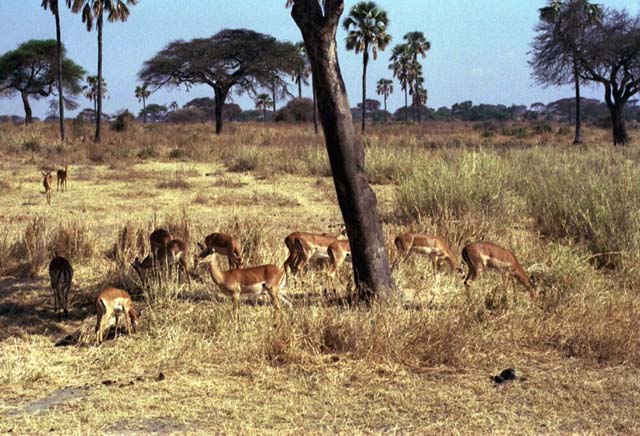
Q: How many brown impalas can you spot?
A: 12